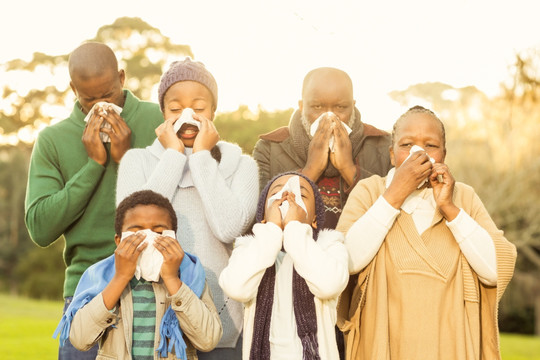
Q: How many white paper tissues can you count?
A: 6